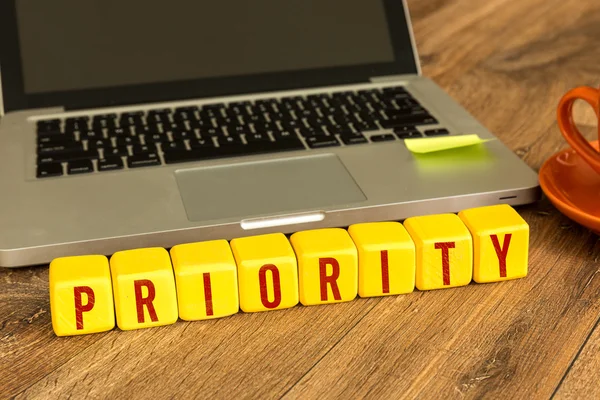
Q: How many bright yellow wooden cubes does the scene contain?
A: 8